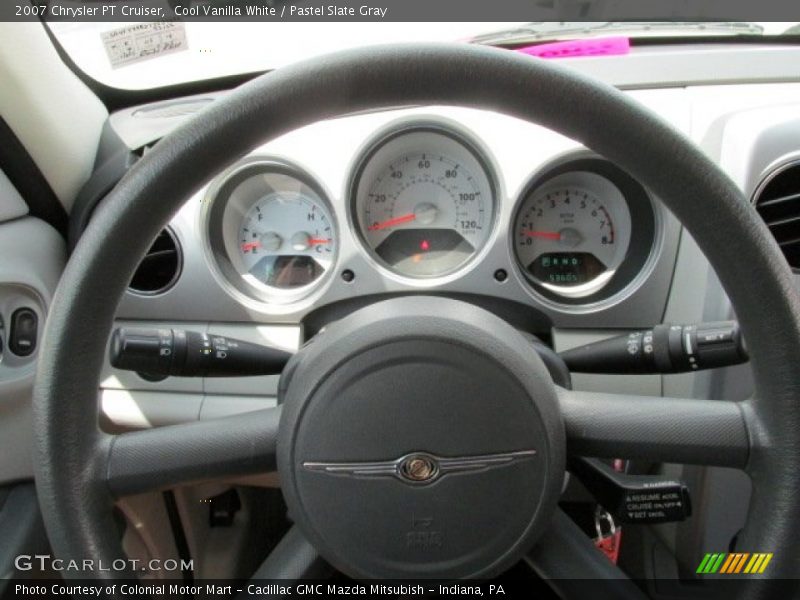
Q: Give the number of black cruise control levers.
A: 1